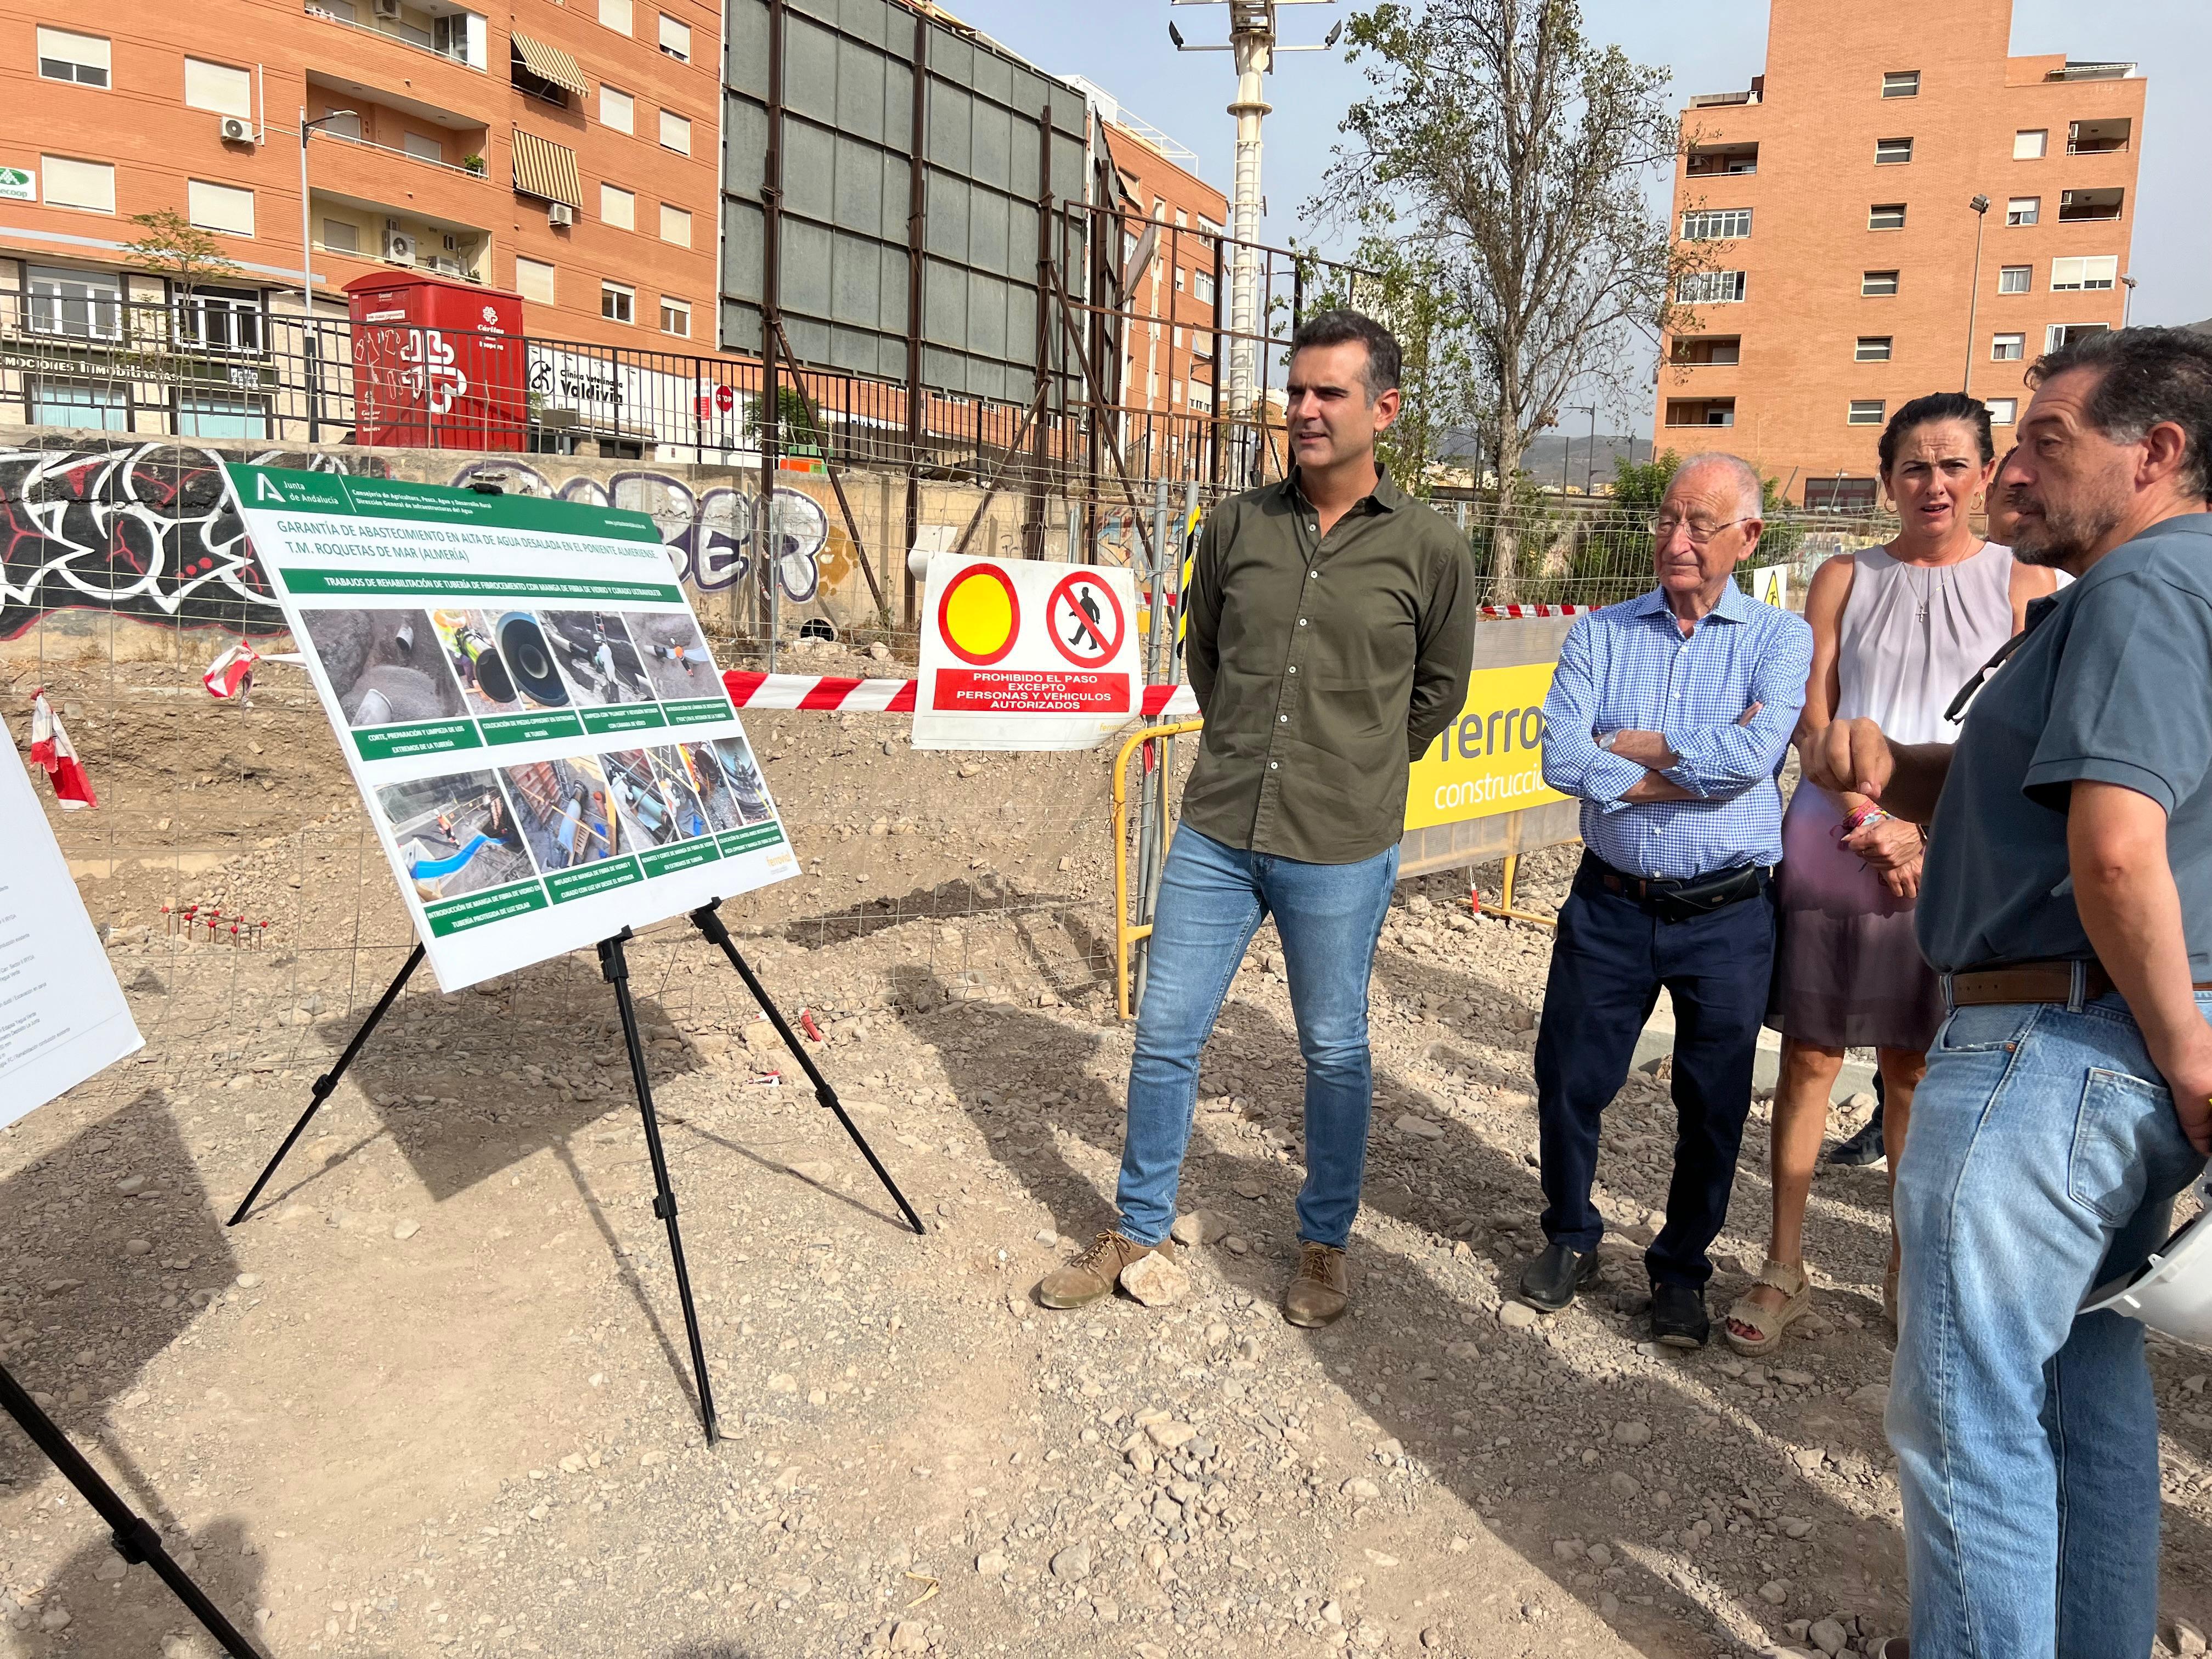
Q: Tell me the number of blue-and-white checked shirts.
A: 1